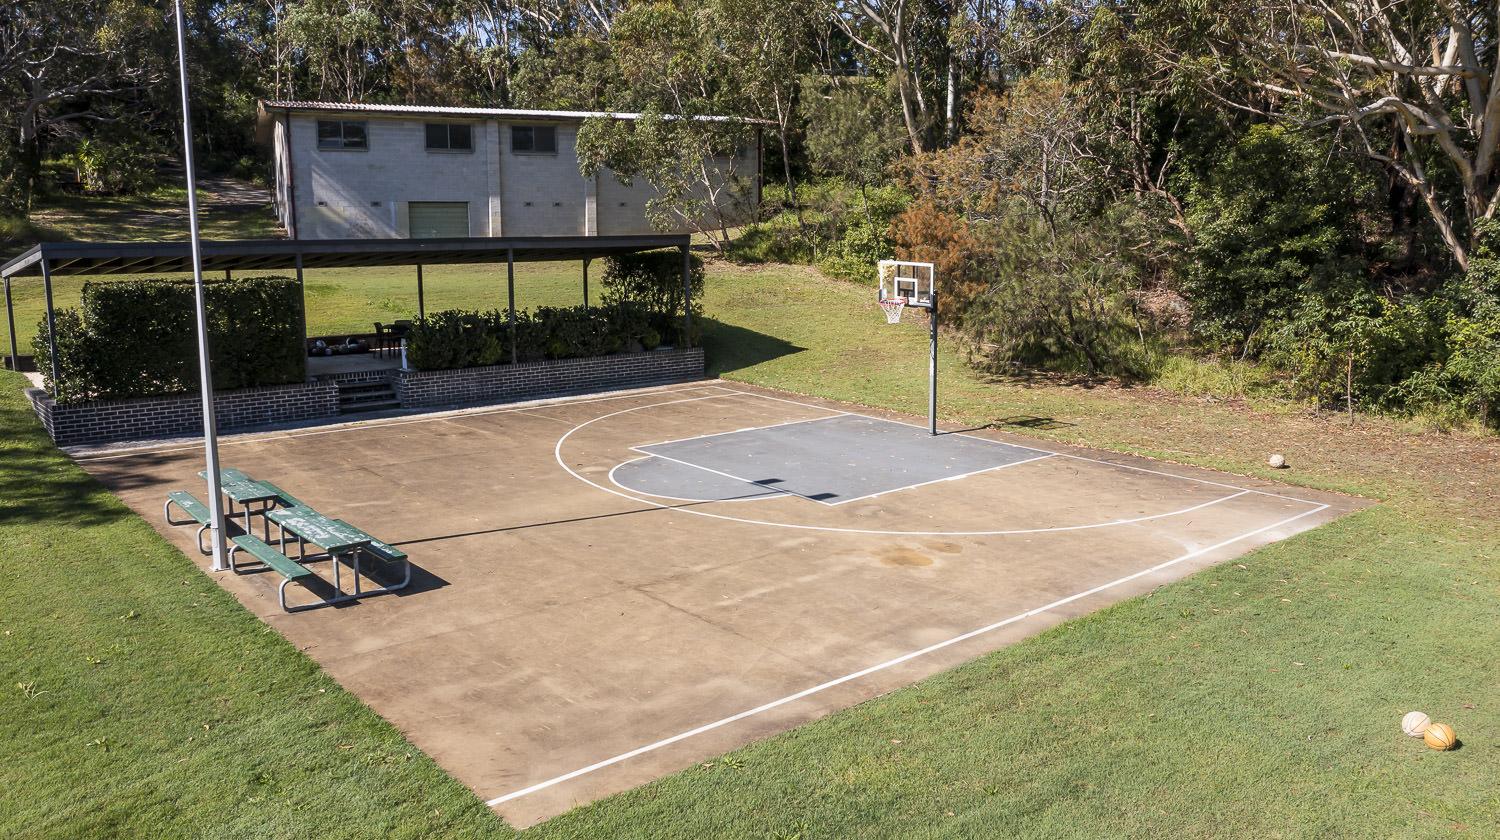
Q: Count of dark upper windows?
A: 3